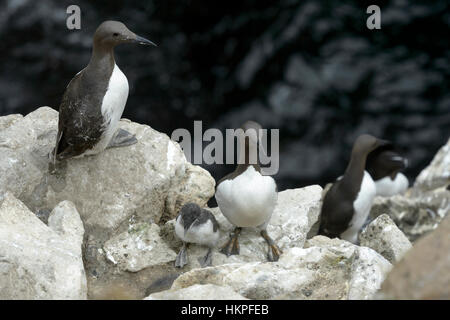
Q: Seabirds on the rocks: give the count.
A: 5